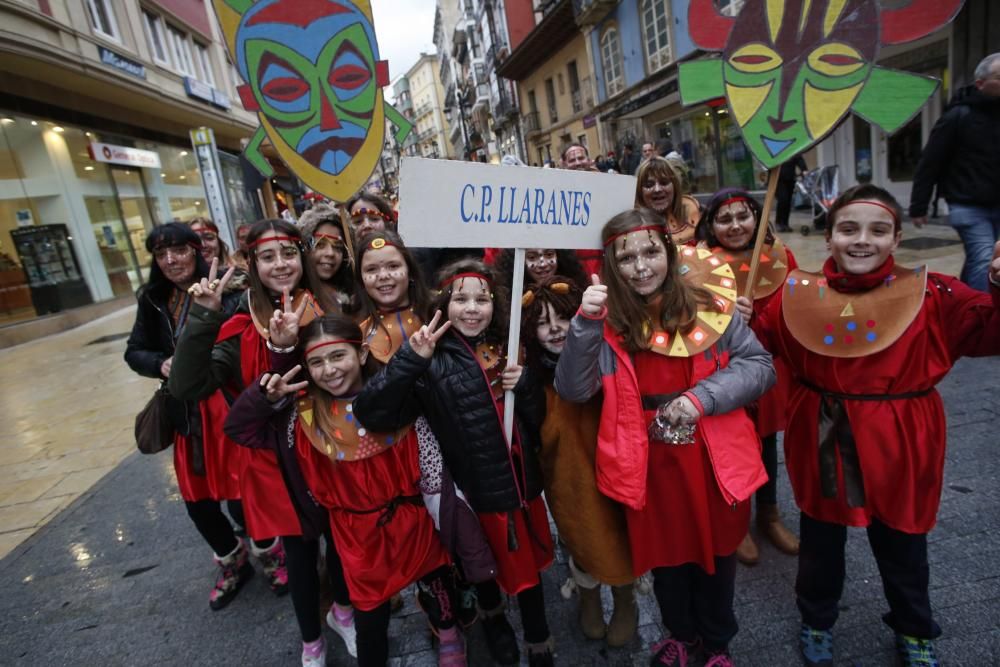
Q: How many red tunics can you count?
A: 7